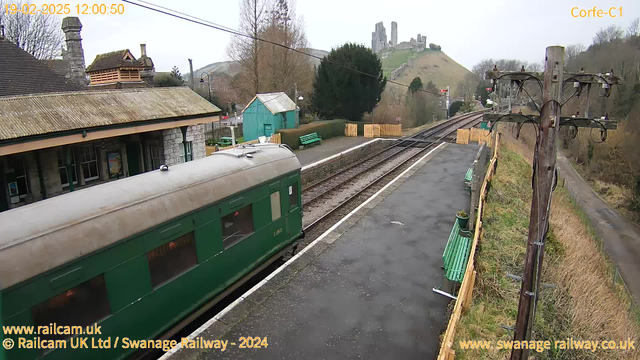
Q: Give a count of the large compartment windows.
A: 3